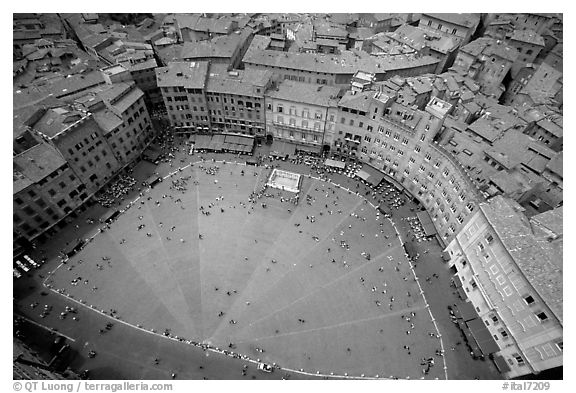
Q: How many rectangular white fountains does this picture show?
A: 1